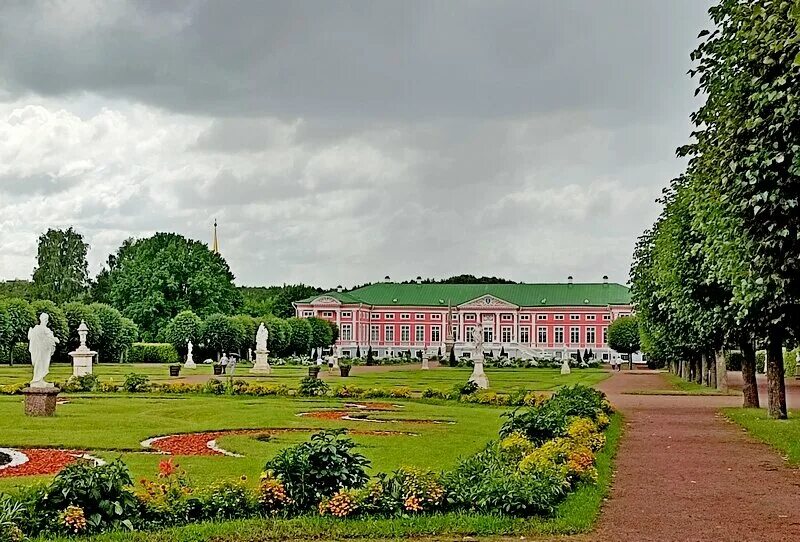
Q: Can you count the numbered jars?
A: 0